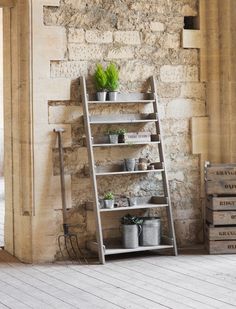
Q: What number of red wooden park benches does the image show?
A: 0